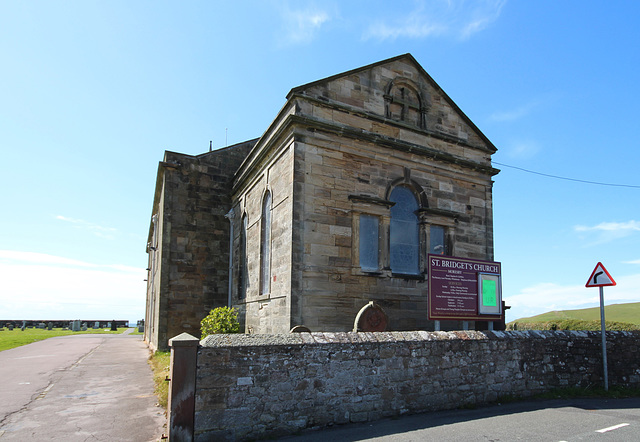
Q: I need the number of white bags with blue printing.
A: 0